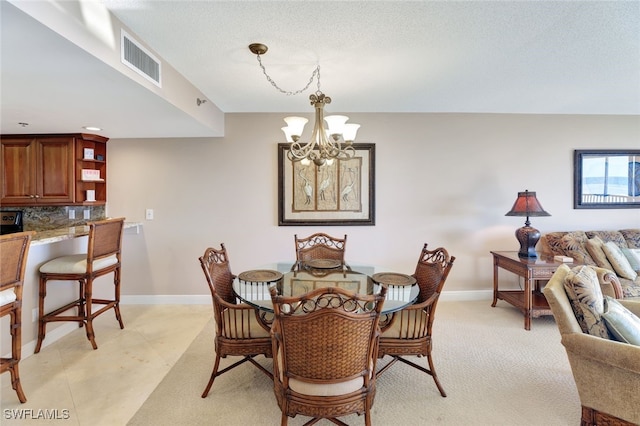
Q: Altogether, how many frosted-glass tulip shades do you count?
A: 5